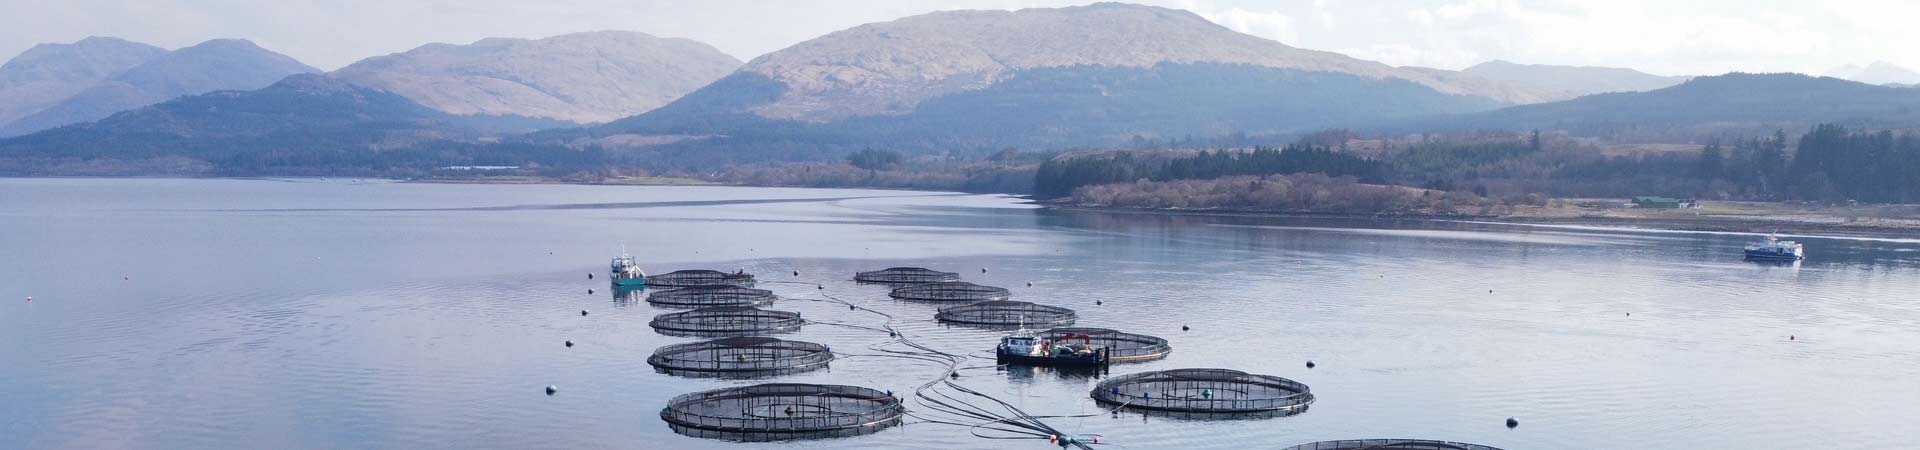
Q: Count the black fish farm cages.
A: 11